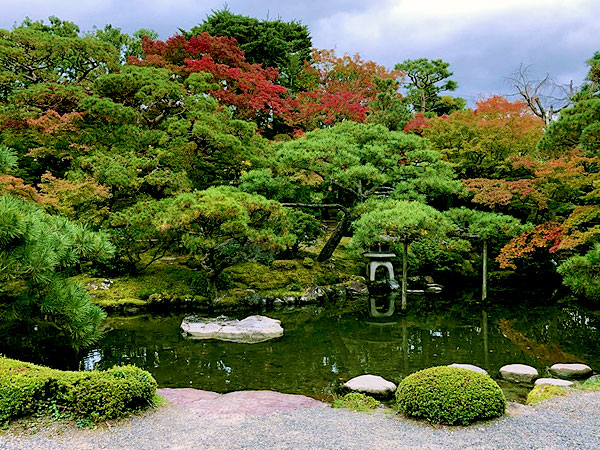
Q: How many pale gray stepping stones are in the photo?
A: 5